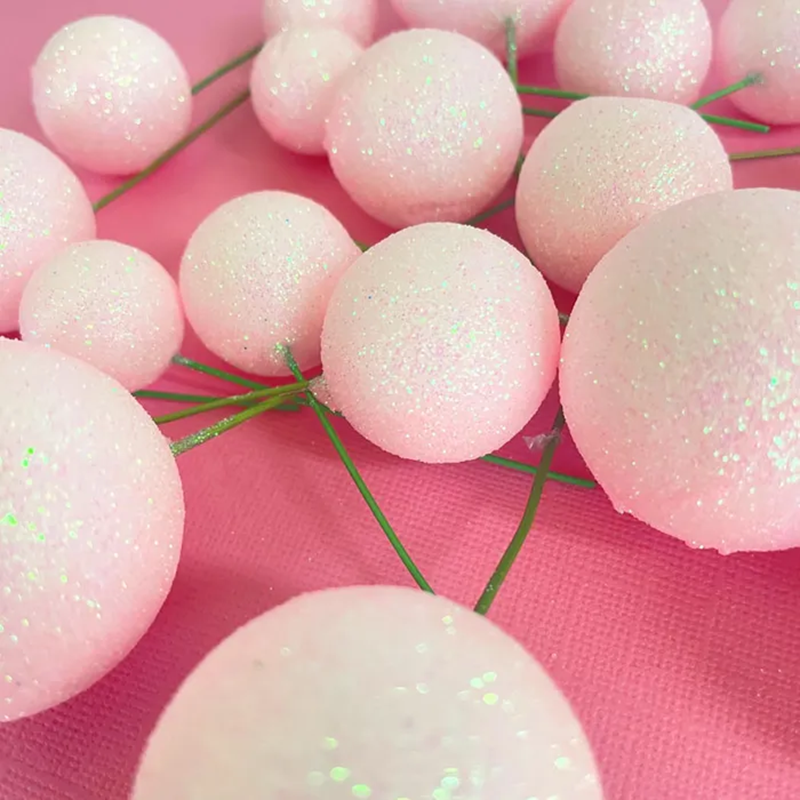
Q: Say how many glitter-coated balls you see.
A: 15